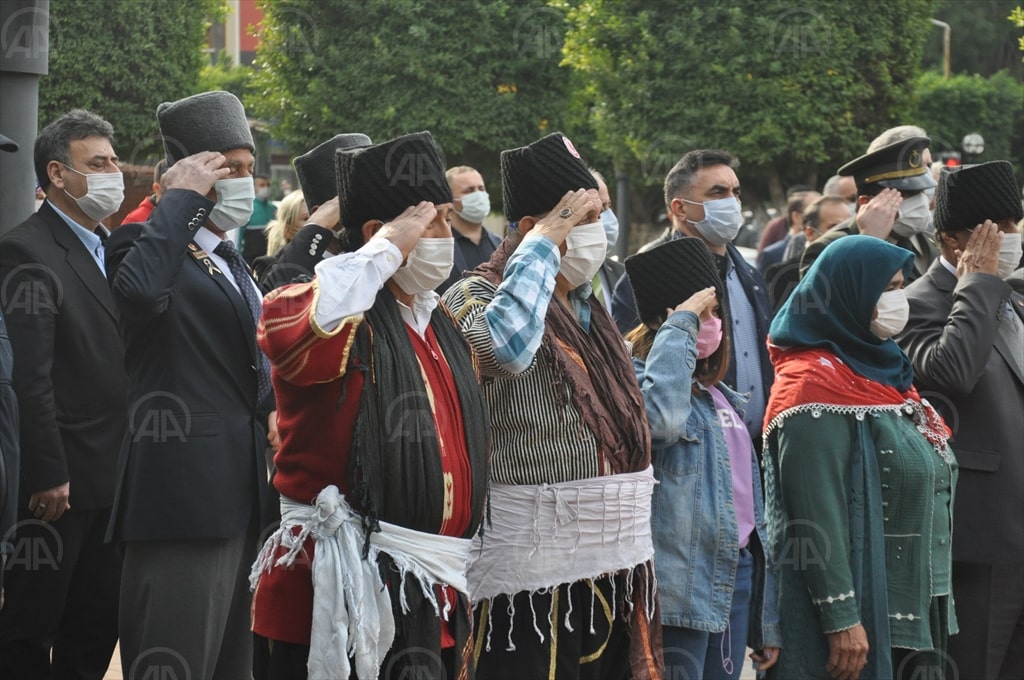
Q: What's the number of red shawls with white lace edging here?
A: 1